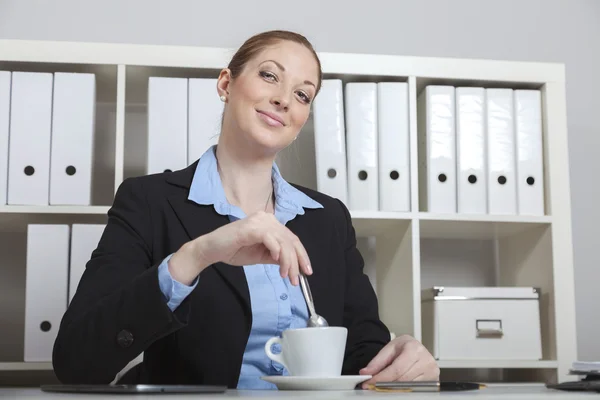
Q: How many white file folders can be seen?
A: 14